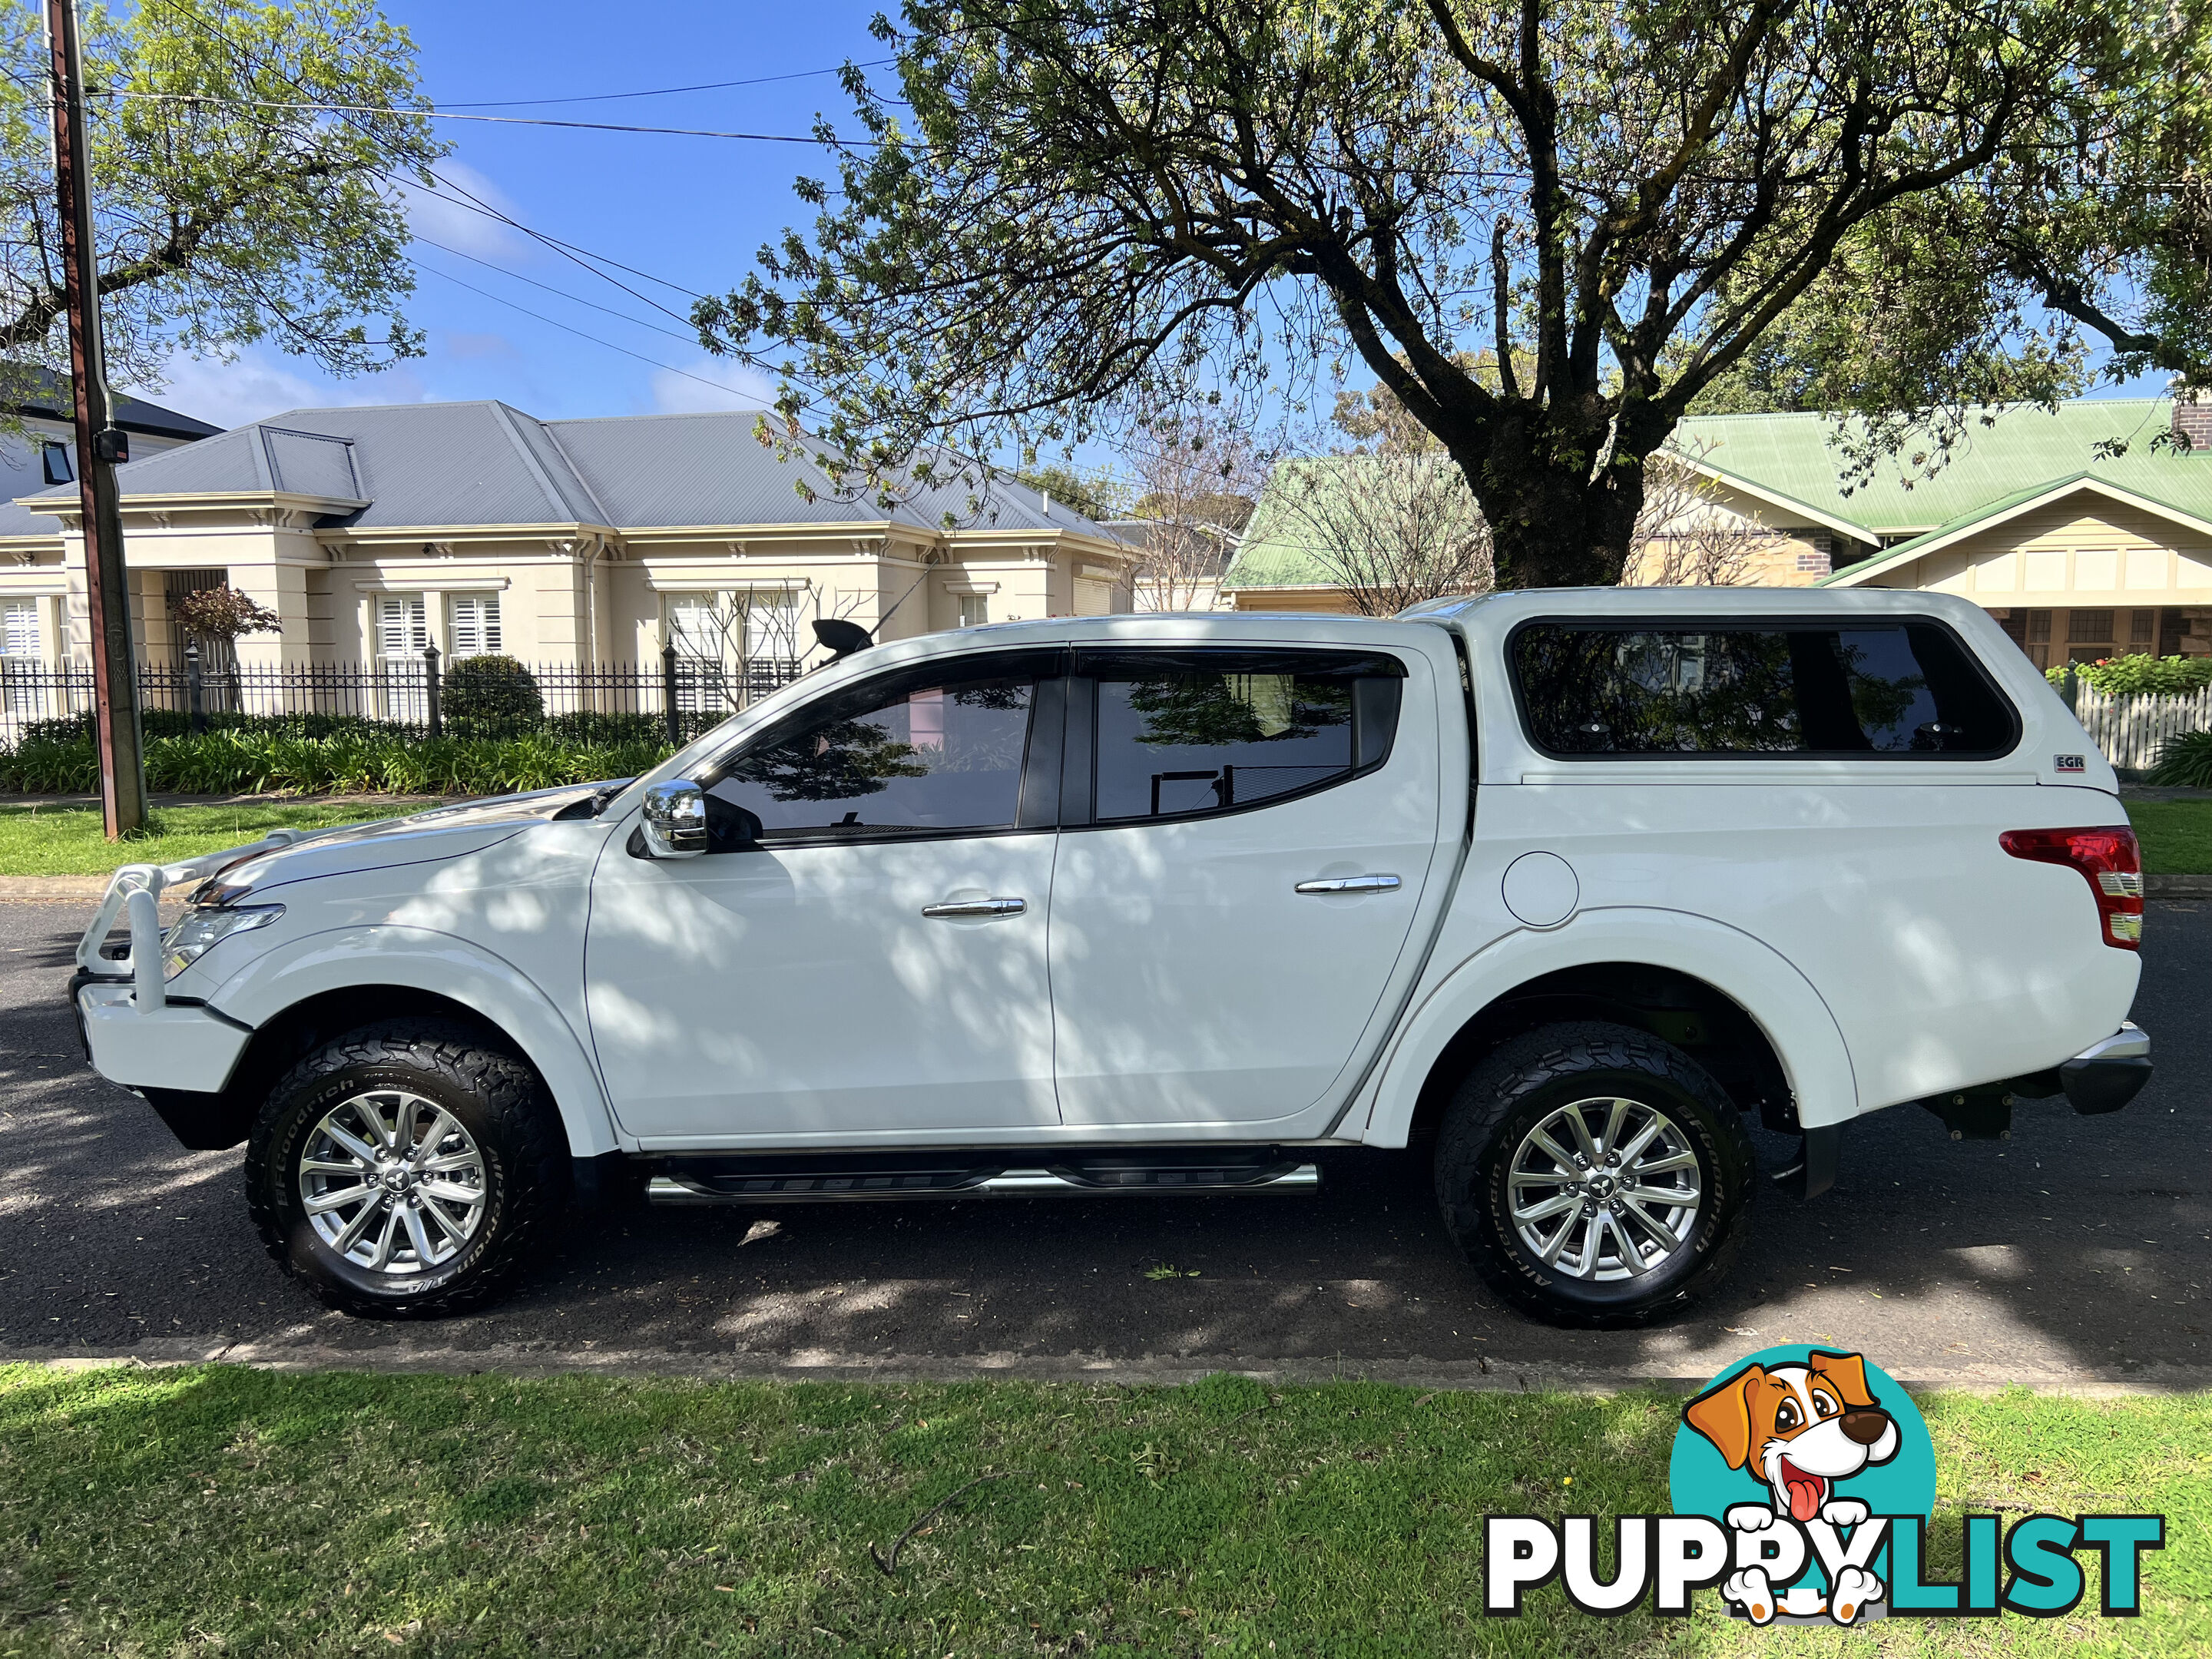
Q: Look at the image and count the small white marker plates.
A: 0